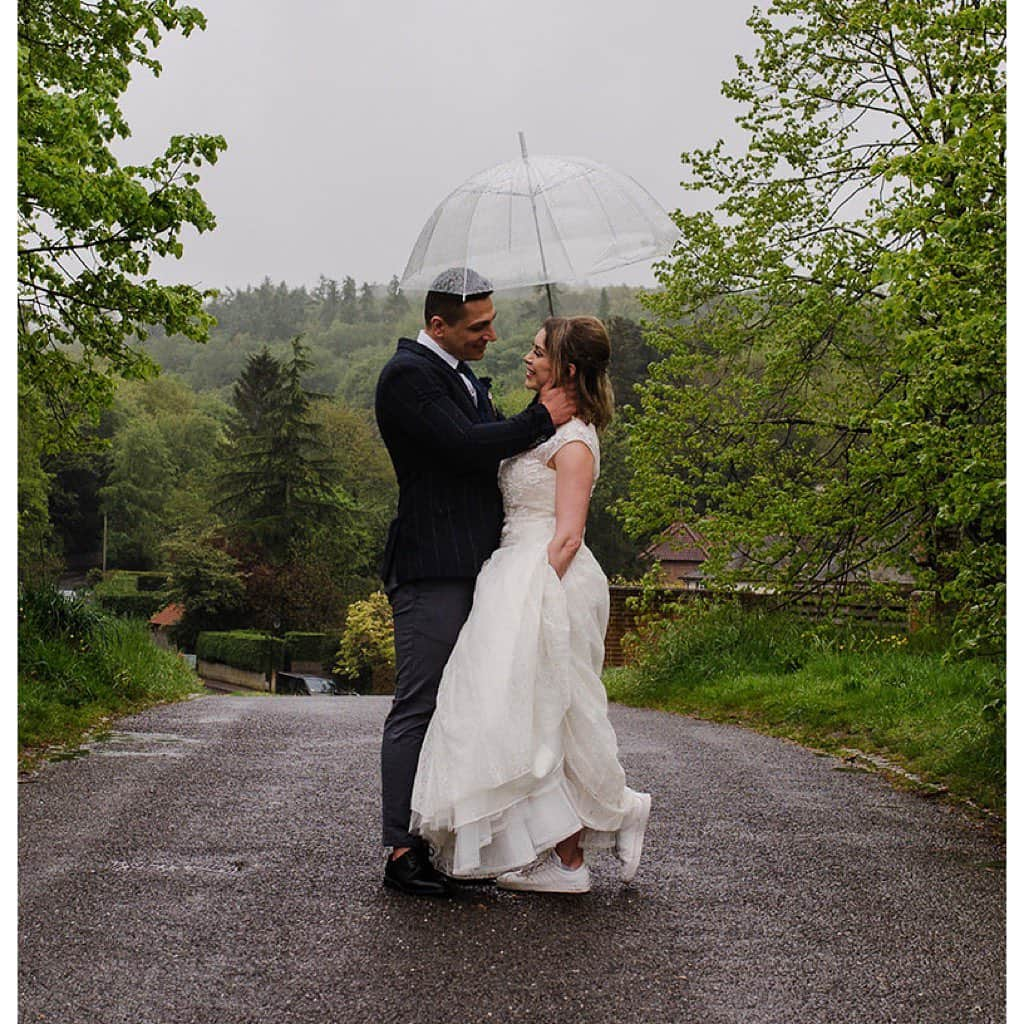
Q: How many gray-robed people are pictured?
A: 0